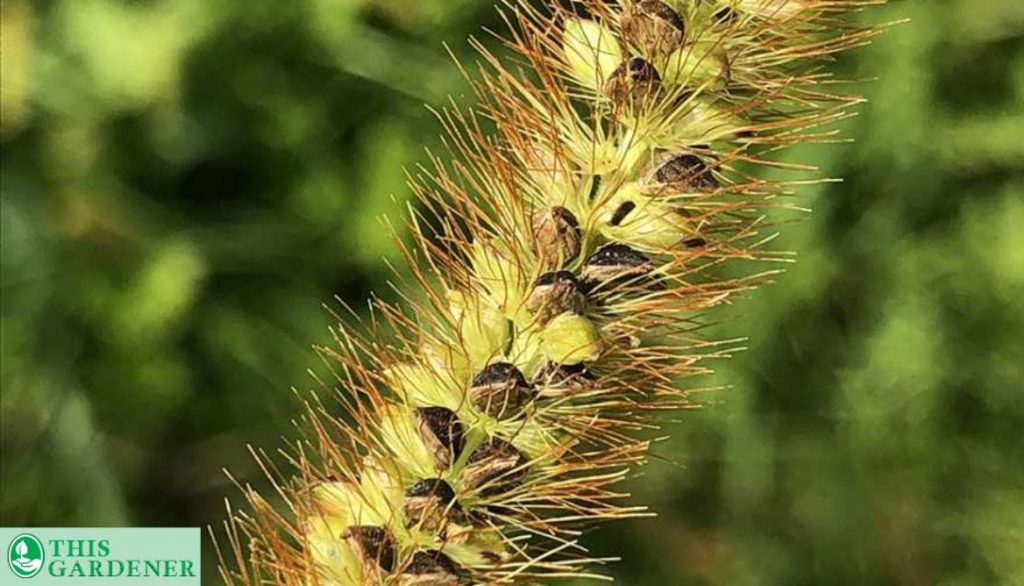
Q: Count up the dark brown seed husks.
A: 13